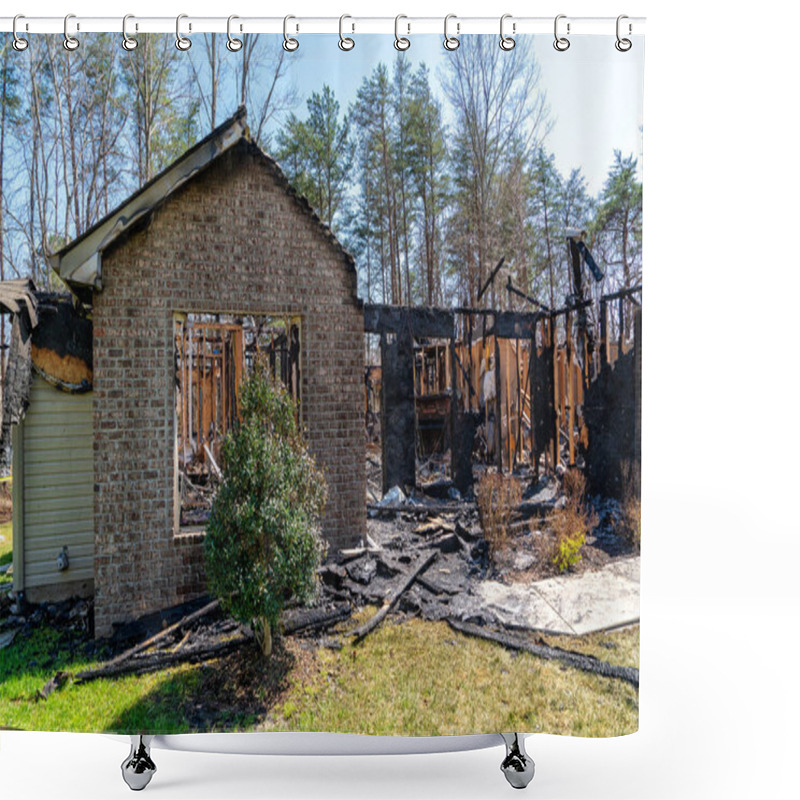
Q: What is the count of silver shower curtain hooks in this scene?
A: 12